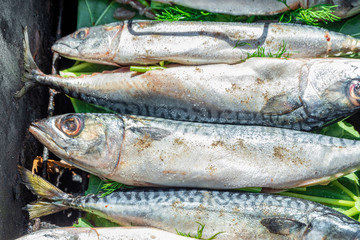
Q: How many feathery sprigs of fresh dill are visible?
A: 5